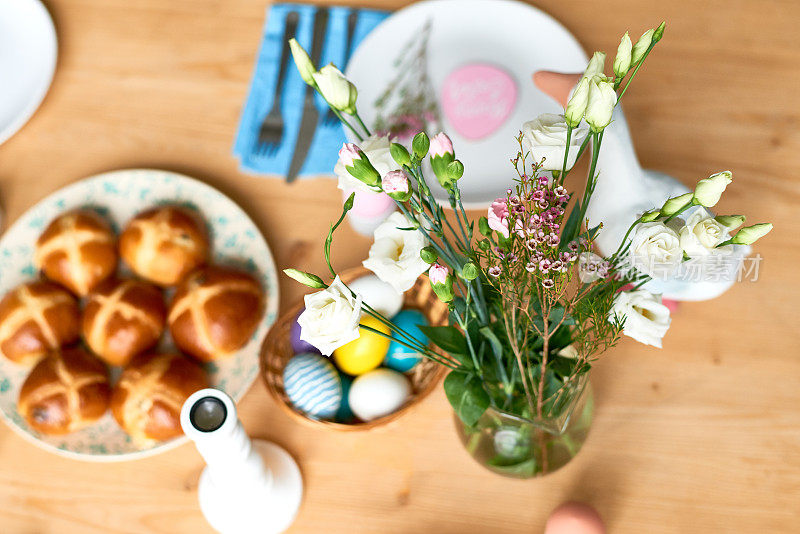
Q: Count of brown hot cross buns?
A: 7